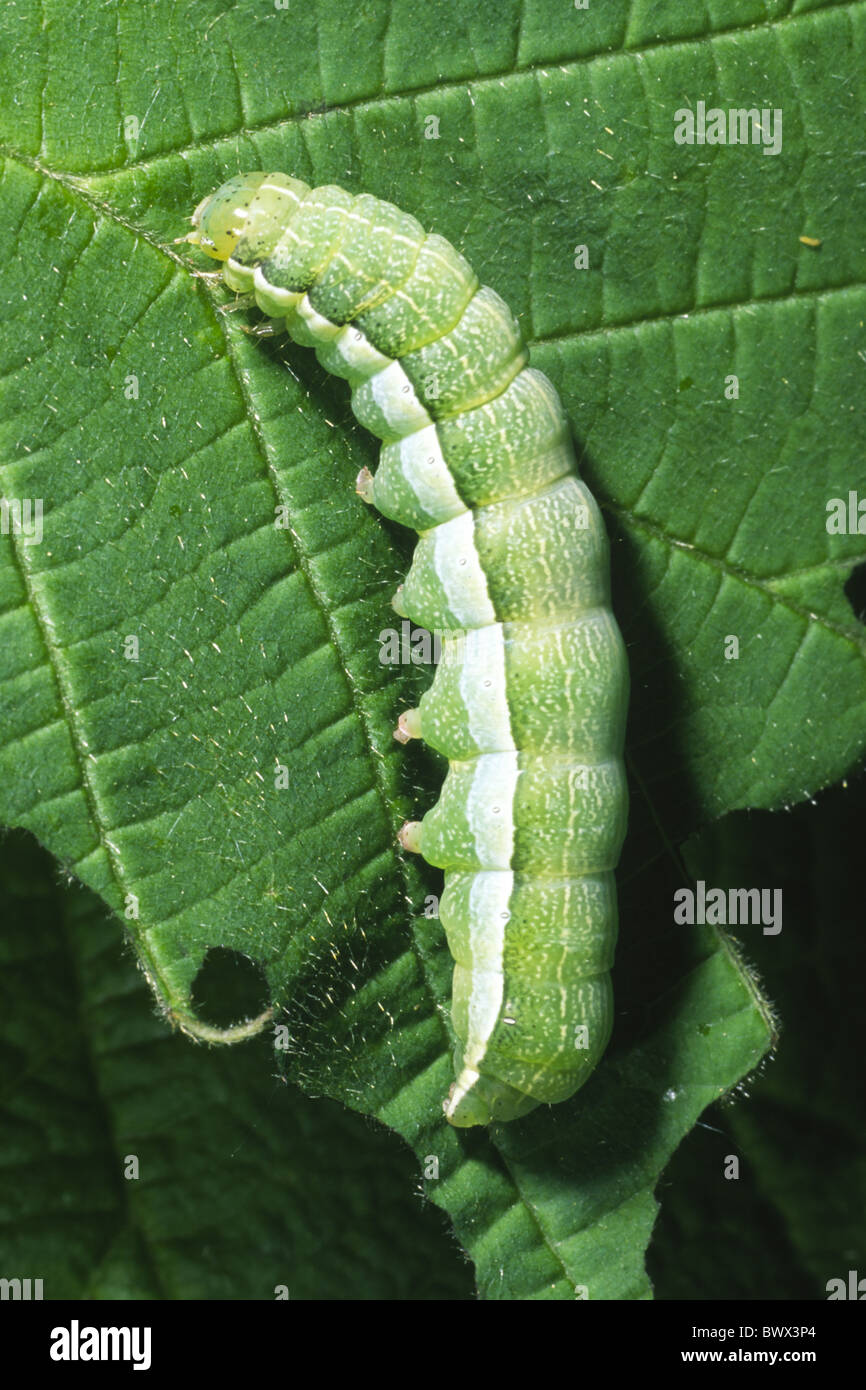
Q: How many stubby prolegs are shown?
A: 4